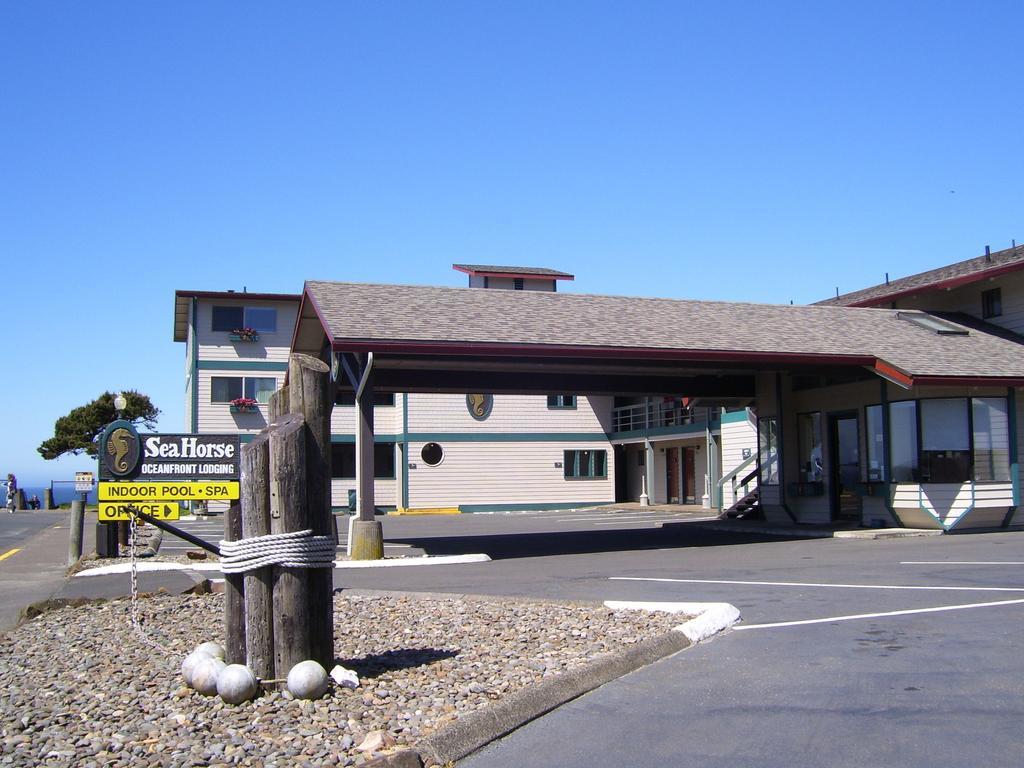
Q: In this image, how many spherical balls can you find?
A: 5